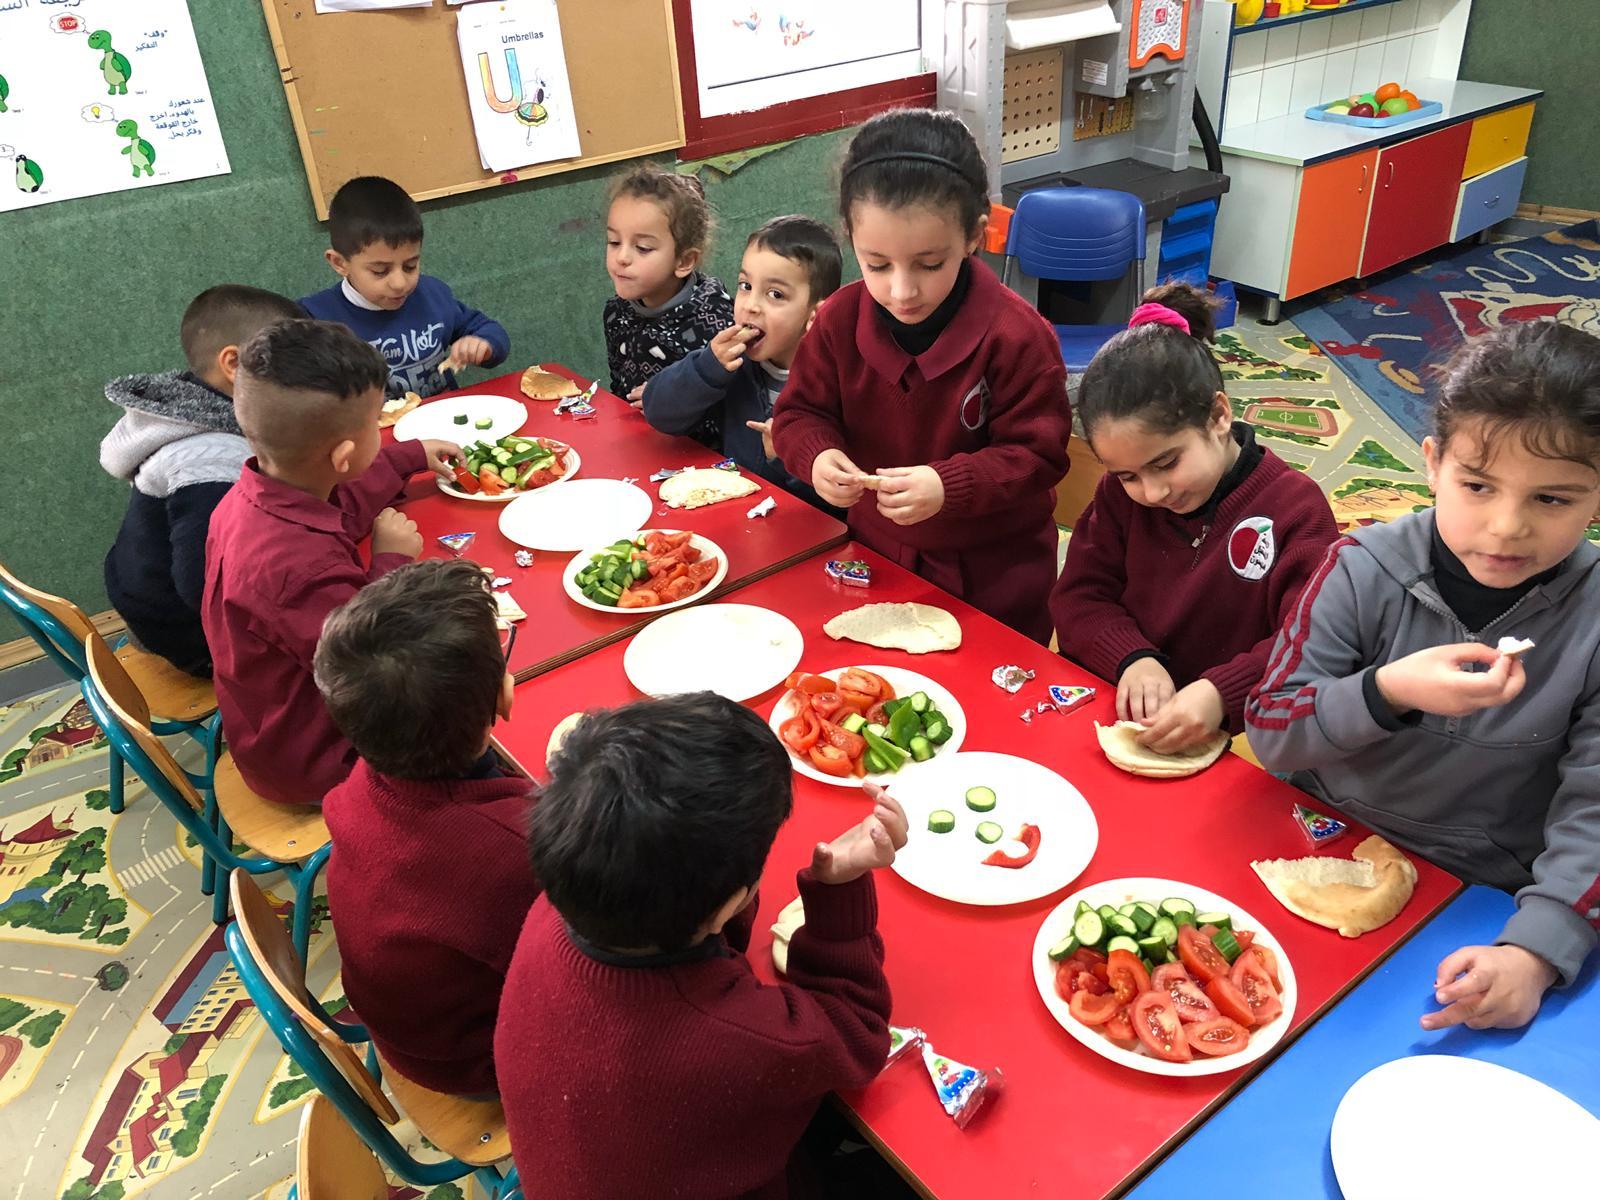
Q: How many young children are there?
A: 10